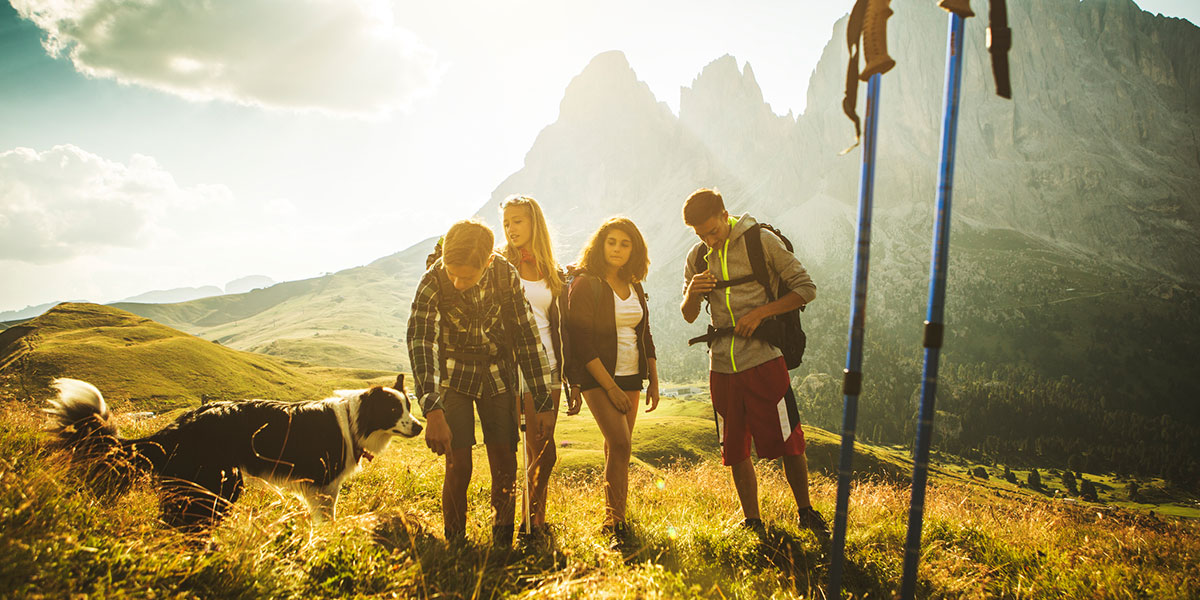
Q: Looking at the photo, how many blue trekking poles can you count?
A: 2